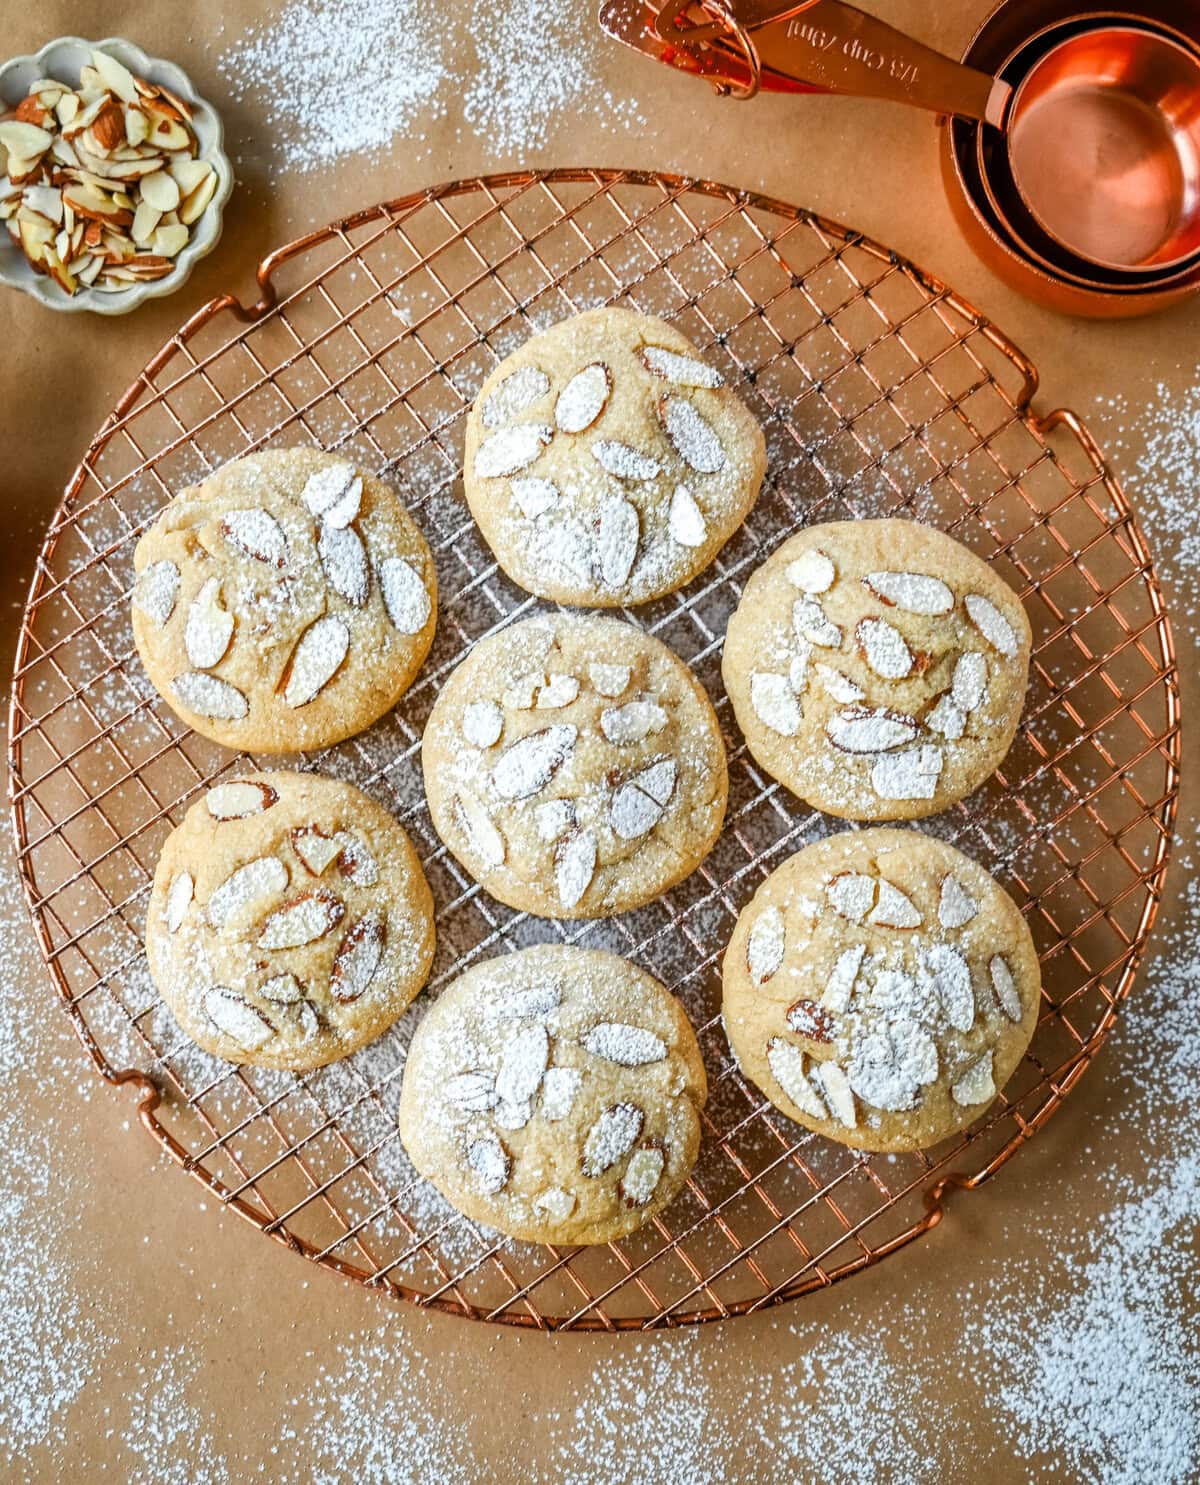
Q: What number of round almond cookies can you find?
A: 7